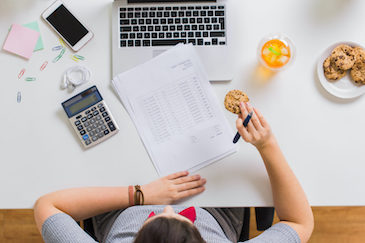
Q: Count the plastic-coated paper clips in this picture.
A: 10